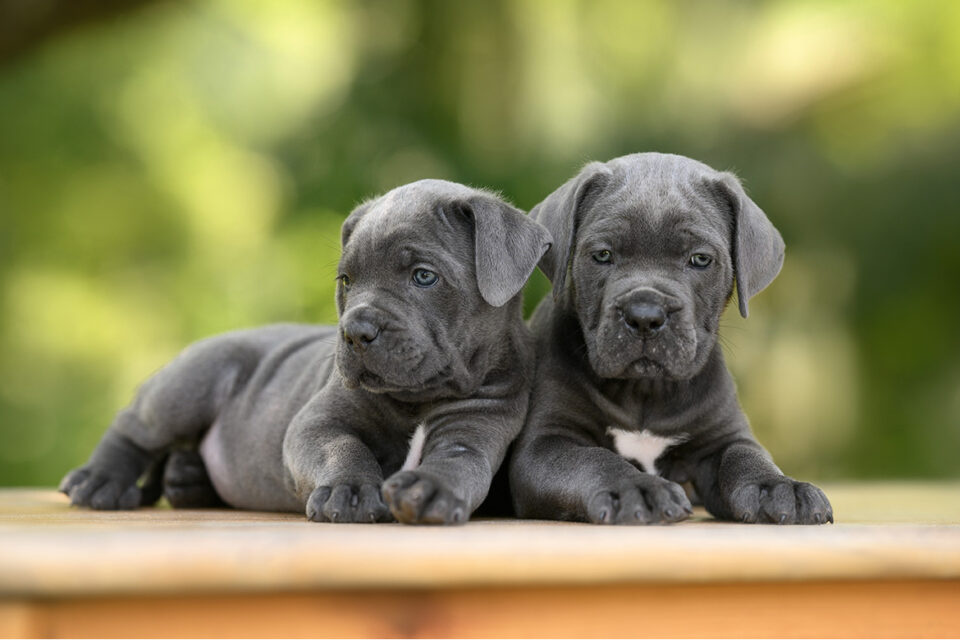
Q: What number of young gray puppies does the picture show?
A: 2